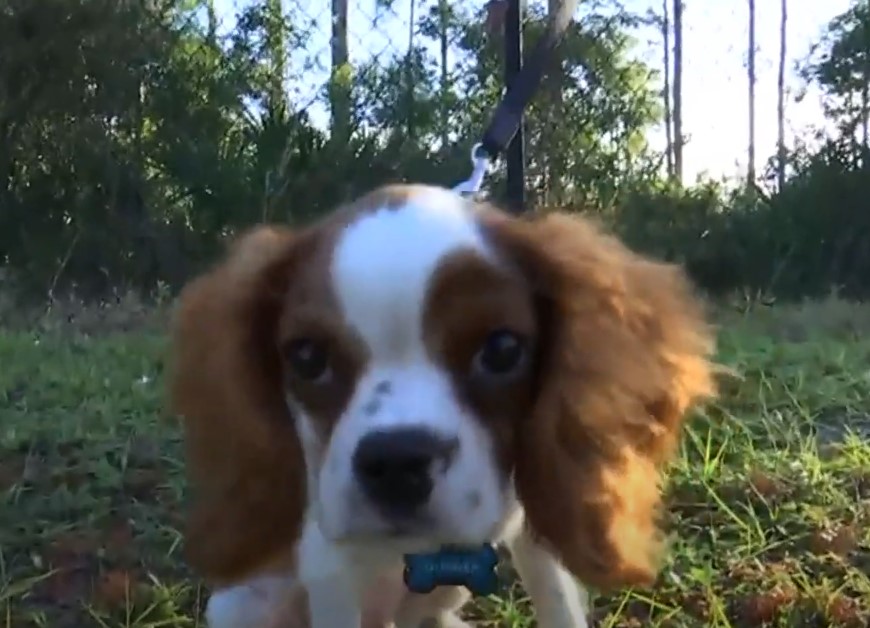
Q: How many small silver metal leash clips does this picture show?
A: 1